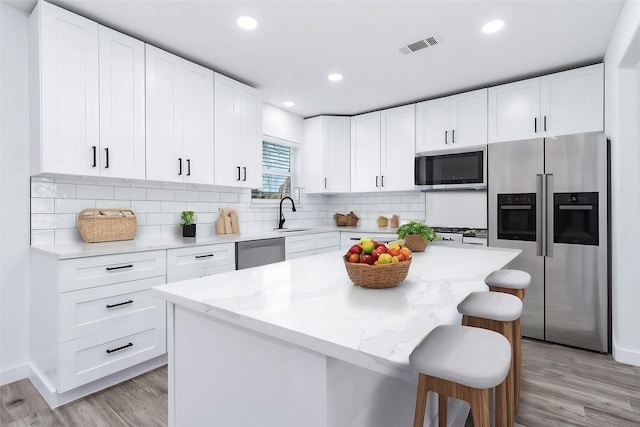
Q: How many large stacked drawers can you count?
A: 3